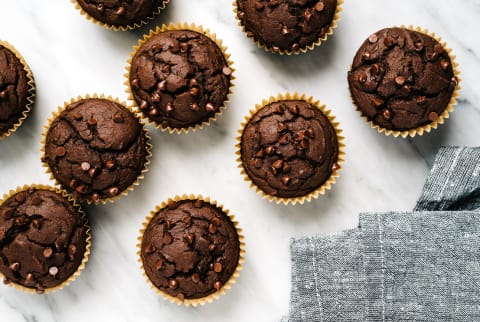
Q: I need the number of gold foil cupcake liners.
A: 9